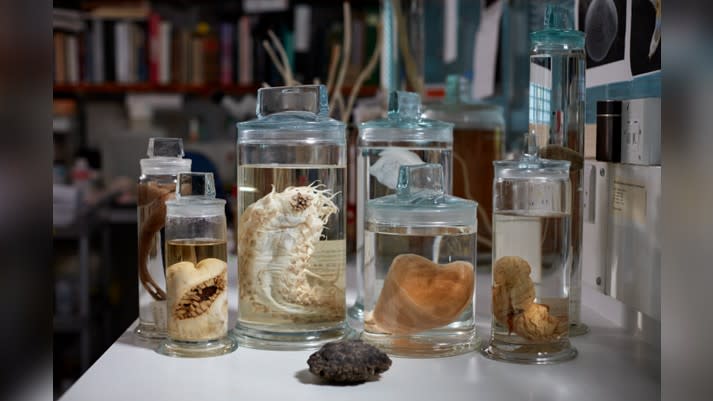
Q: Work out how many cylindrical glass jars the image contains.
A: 8